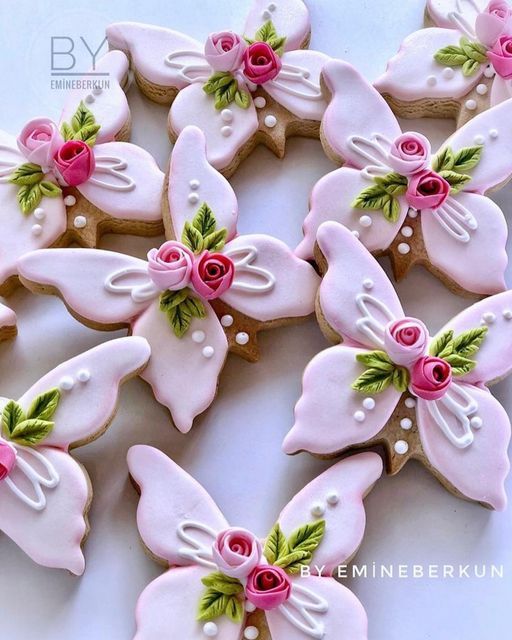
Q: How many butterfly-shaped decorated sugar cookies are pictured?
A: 8